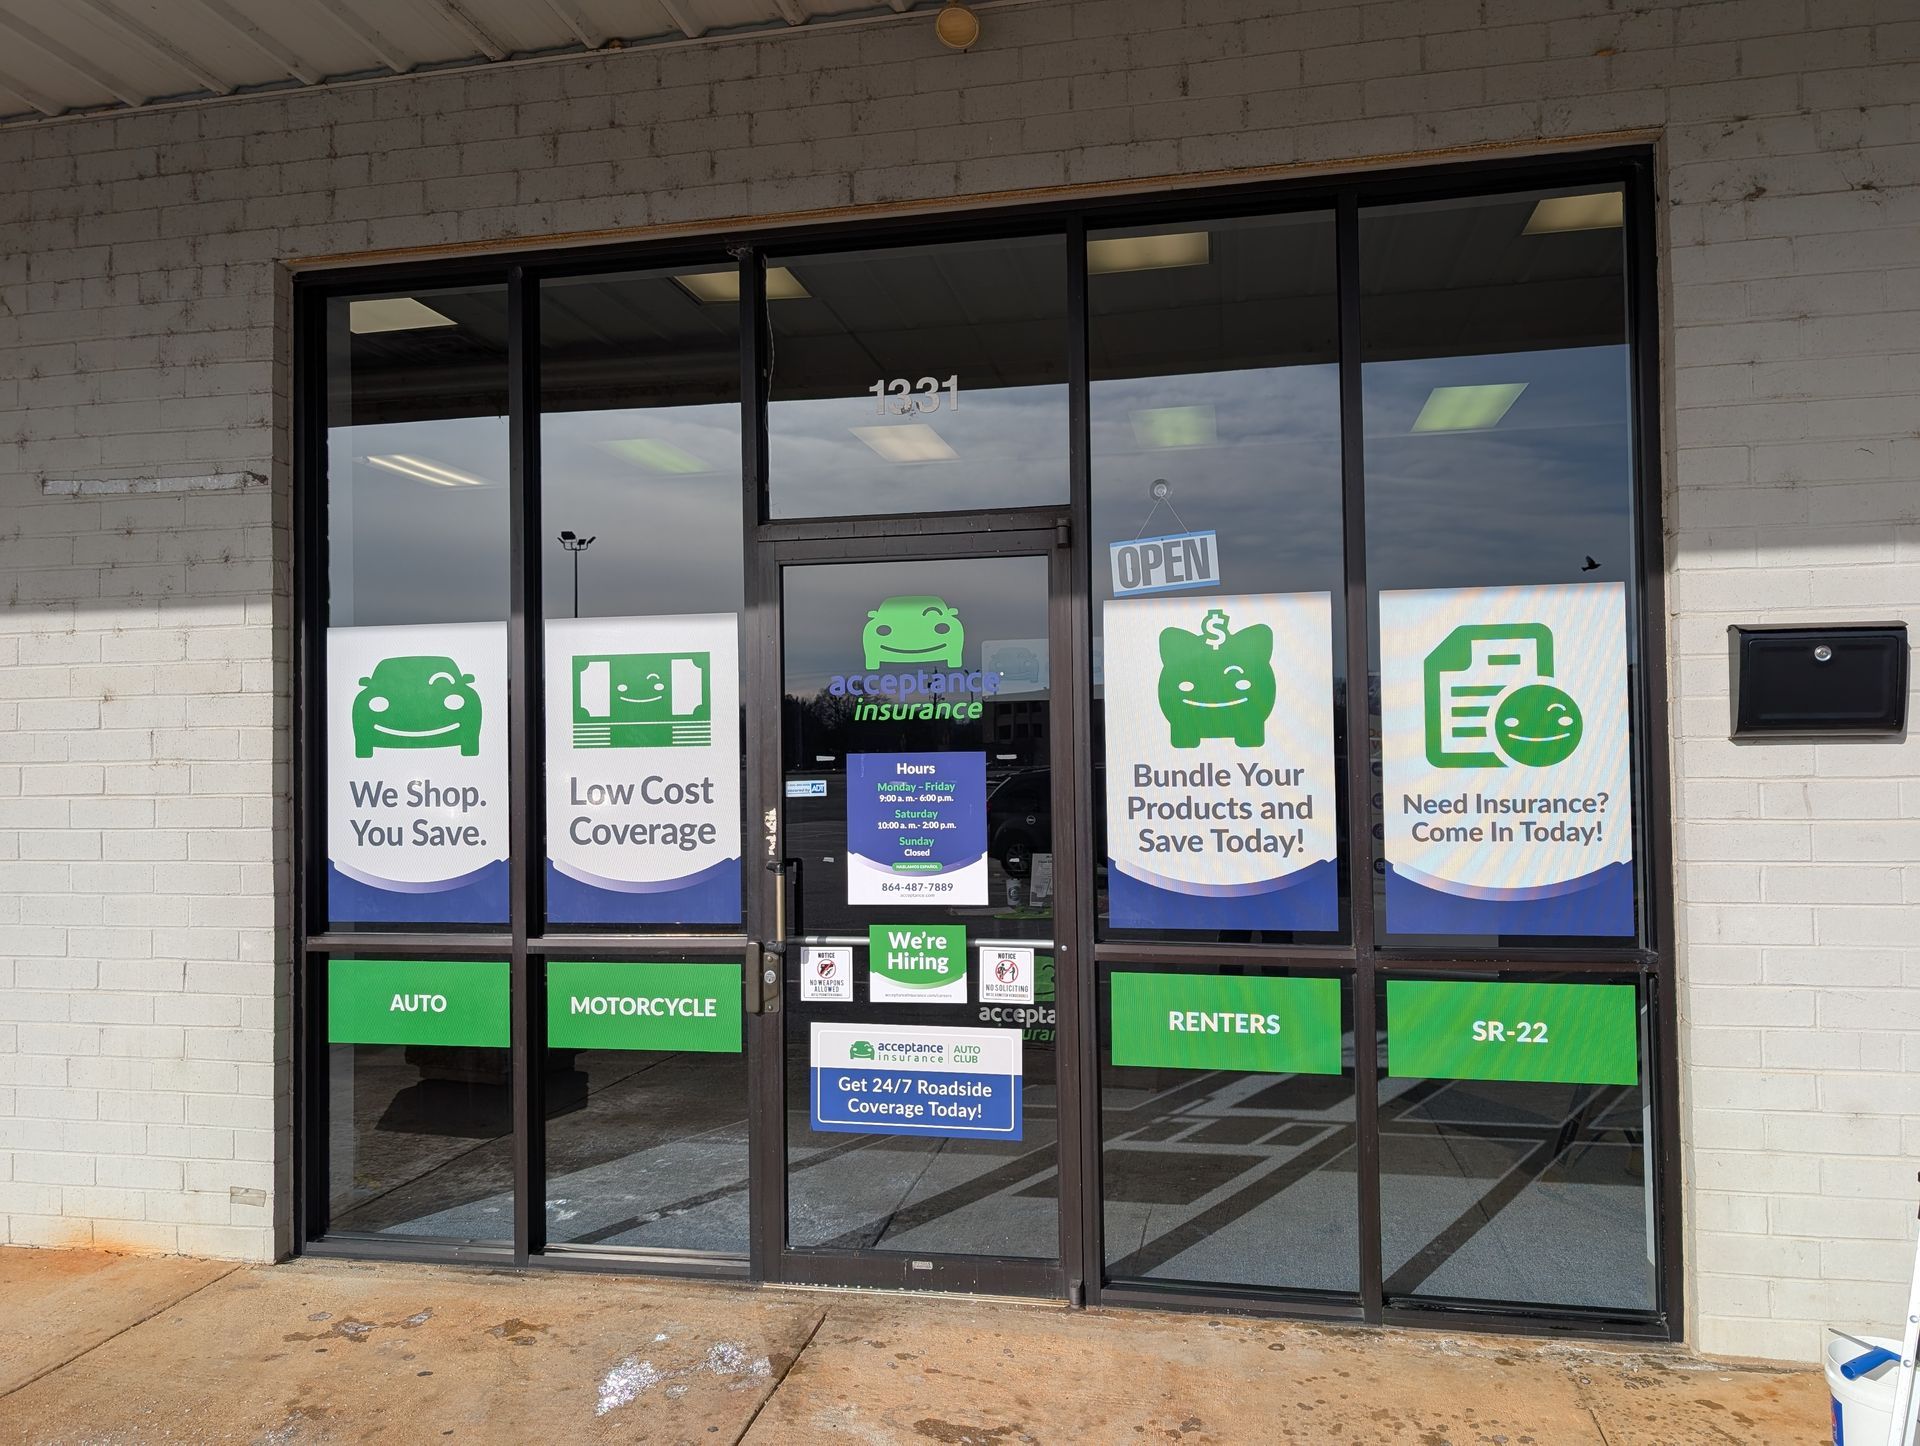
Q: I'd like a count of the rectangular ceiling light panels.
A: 9